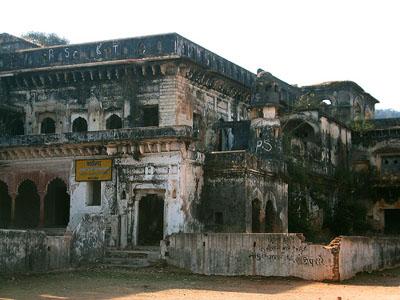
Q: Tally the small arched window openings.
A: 3